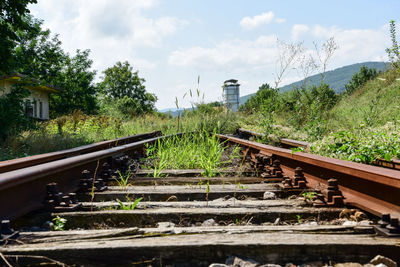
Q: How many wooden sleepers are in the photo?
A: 5